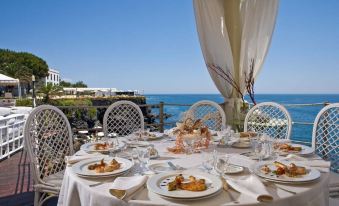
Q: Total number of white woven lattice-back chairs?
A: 5